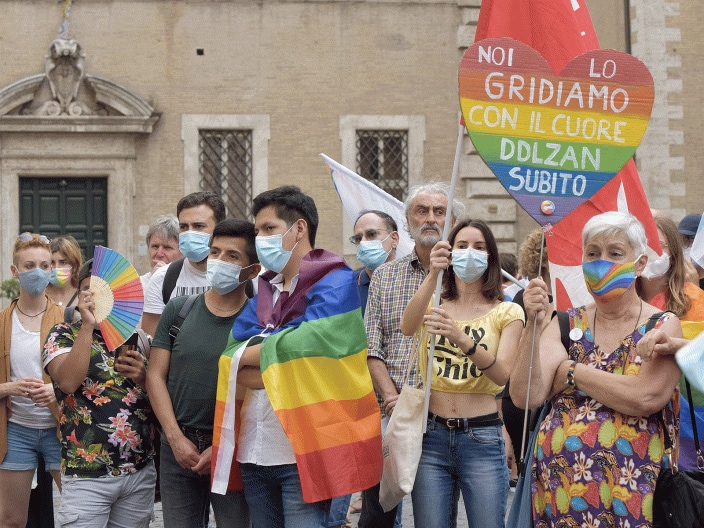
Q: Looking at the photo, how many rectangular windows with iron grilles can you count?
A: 2